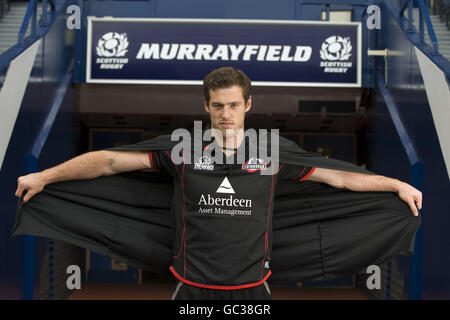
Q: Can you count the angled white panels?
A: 2